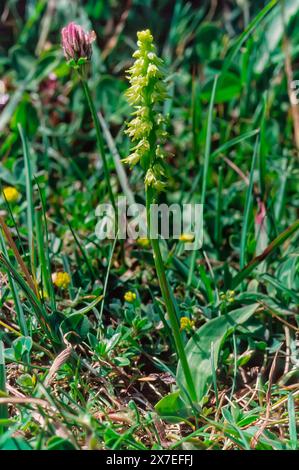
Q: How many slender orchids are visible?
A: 1